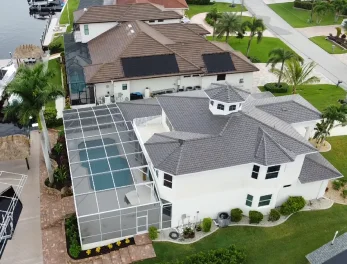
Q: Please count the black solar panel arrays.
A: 2